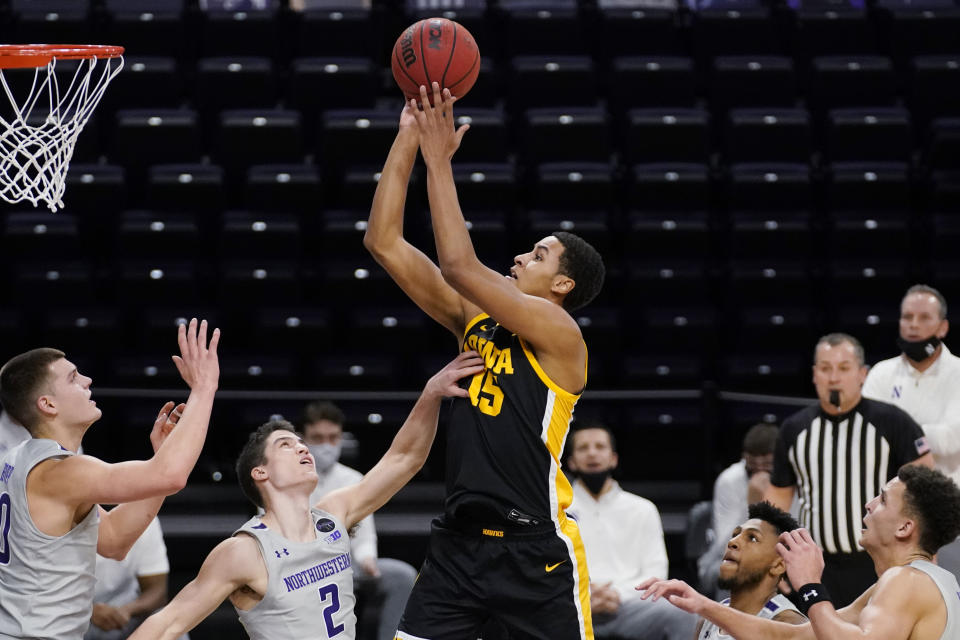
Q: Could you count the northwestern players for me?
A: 4